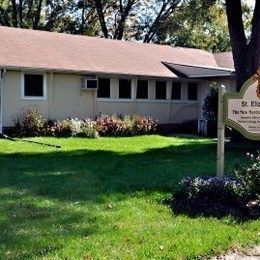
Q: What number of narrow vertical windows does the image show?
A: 6